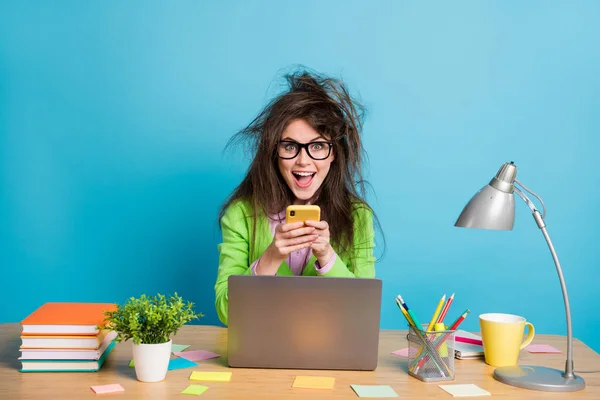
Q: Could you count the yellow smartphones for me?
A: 1